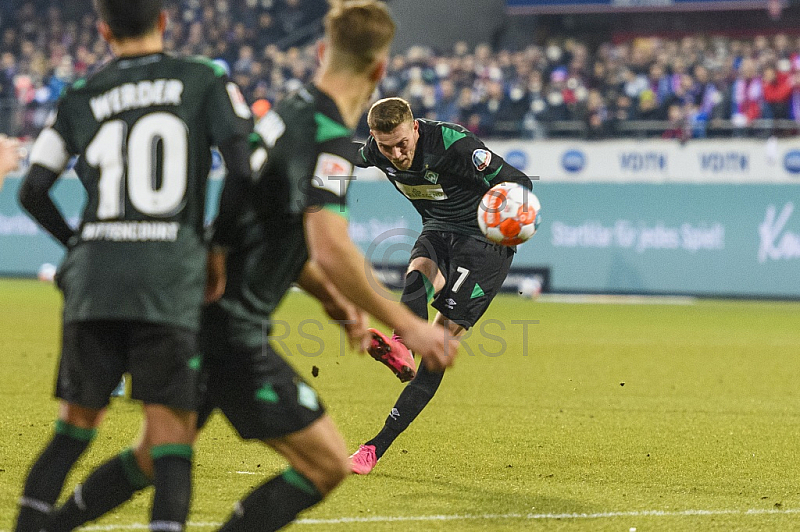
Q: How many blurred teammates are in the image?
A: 2